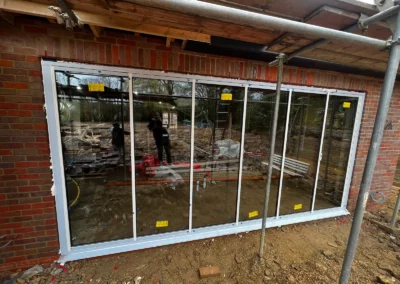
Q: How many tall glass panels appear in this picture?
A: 6